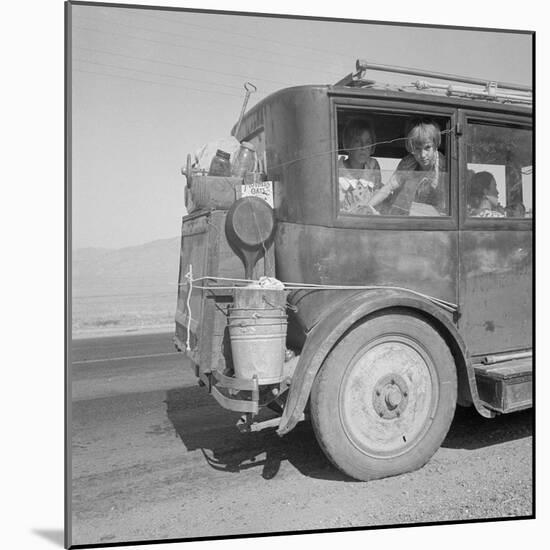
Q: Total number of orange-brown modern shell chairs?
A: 0